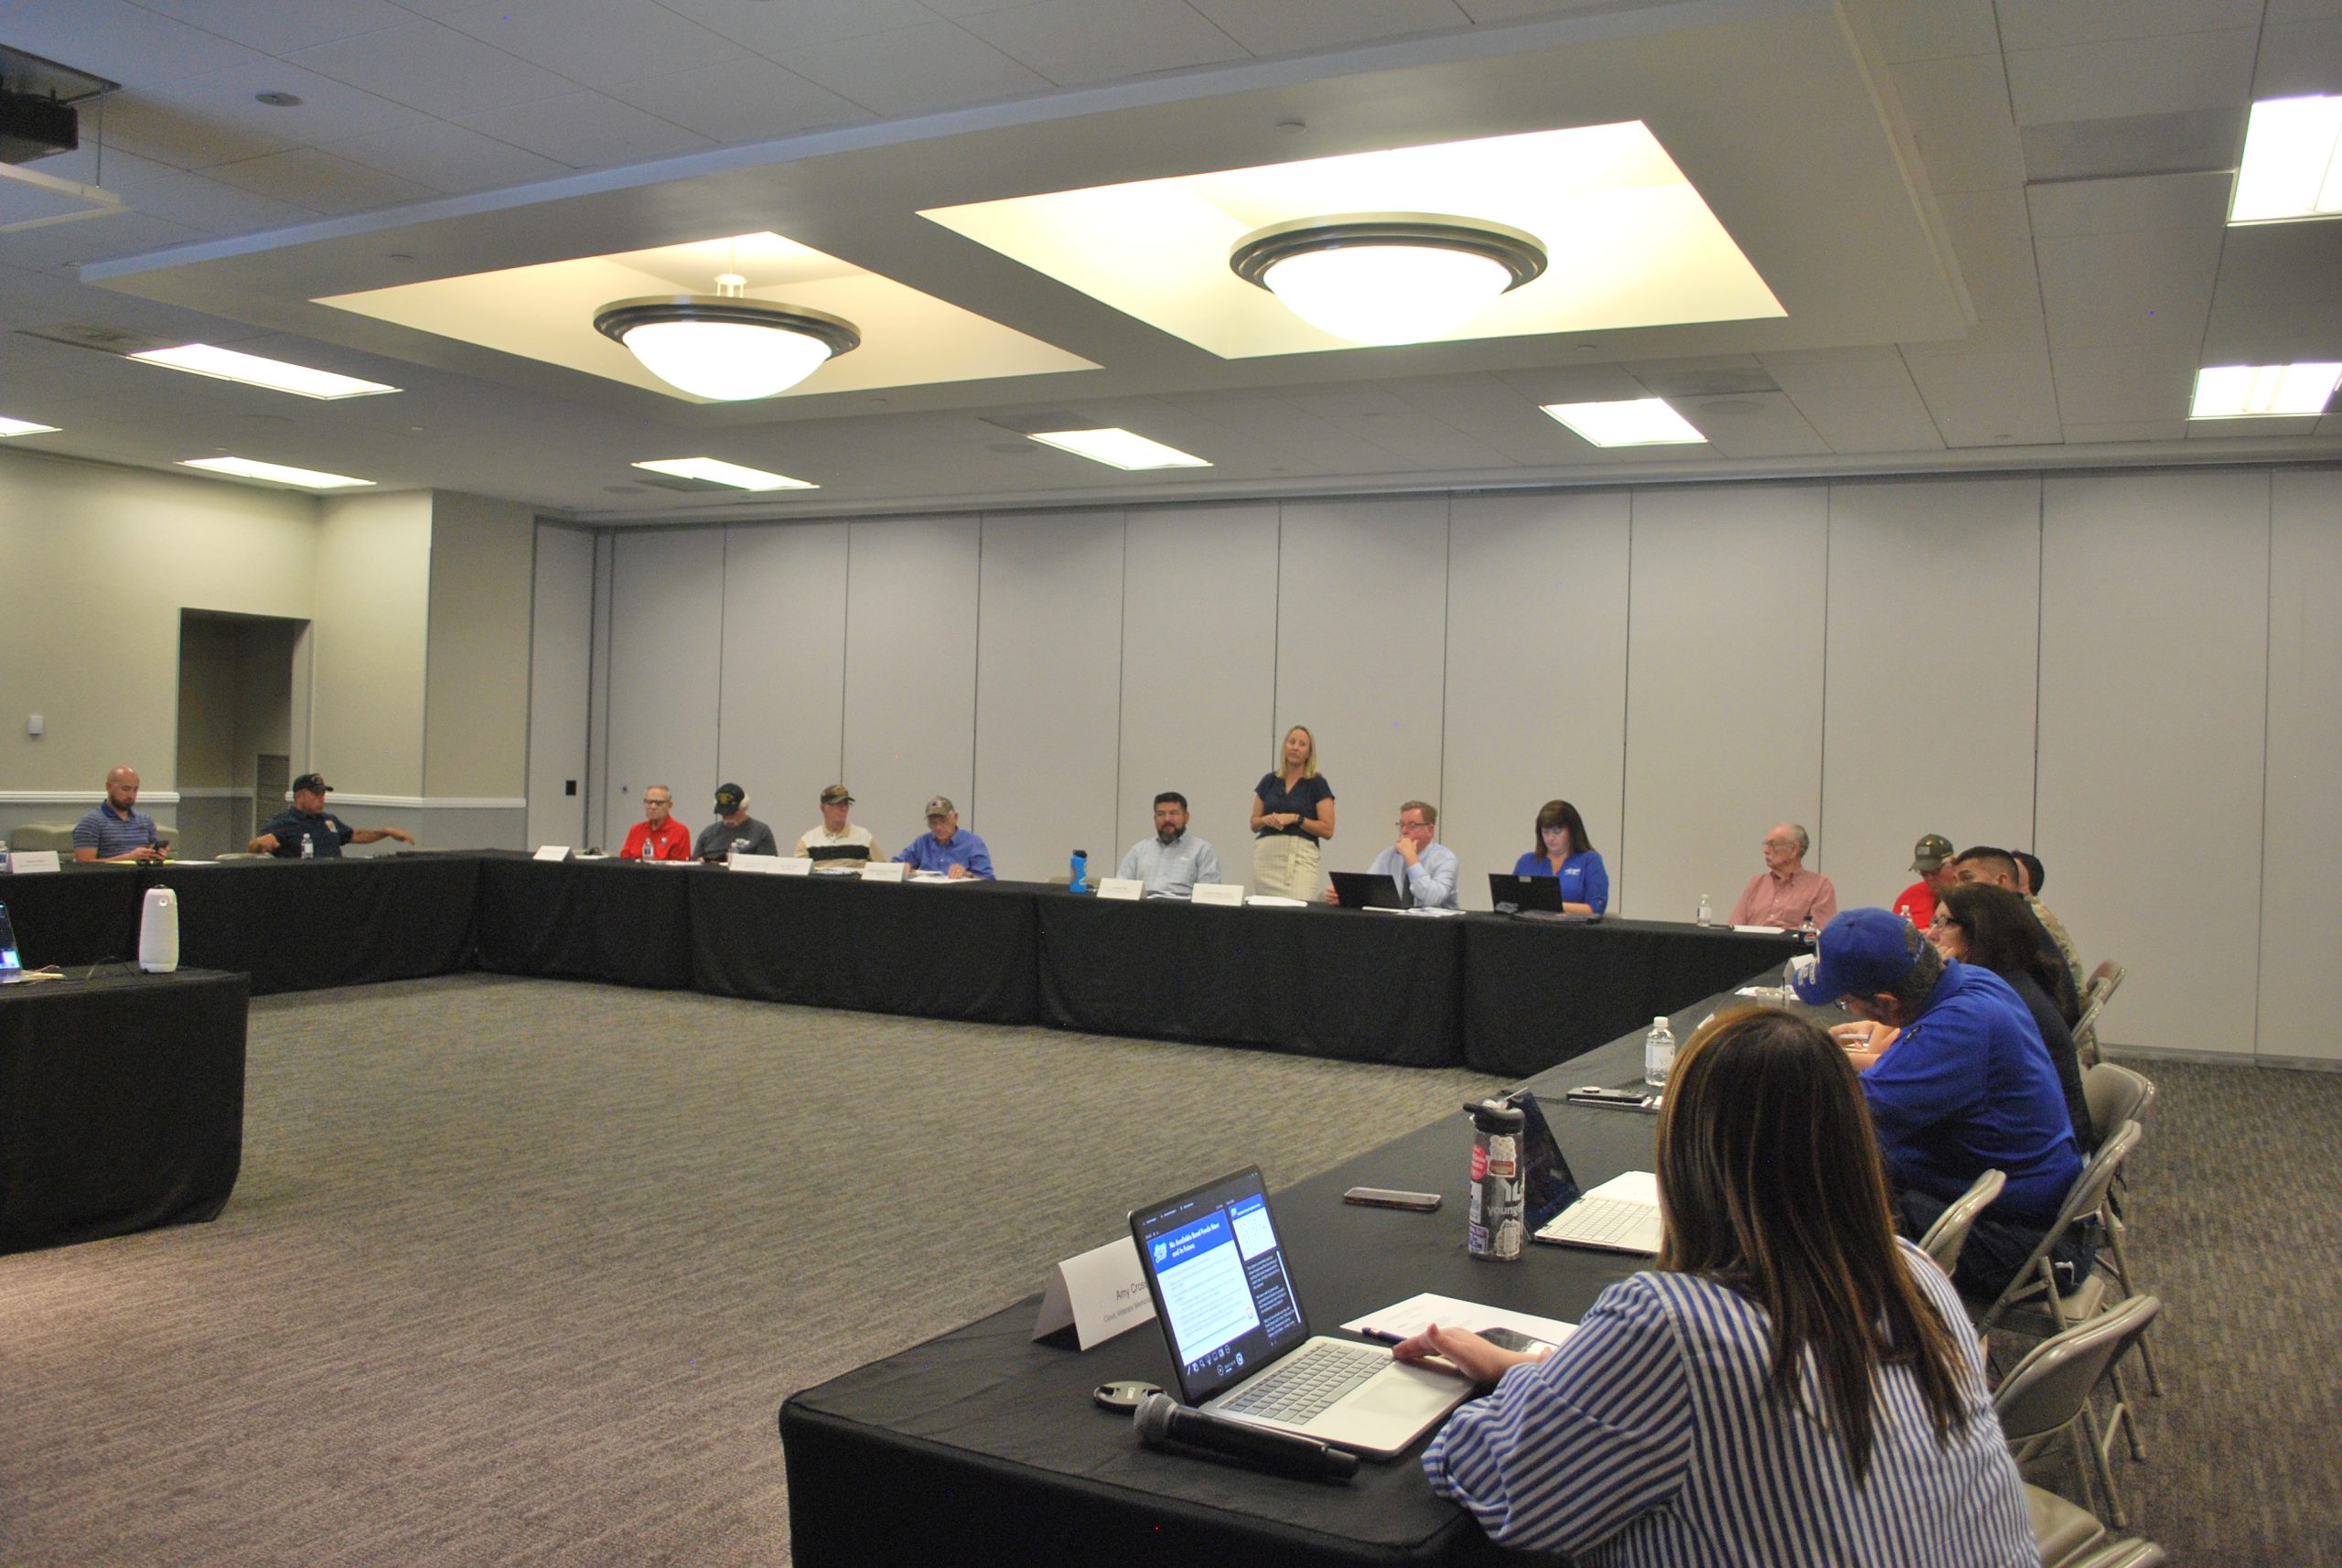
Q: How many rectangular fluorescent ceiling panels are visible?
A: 8